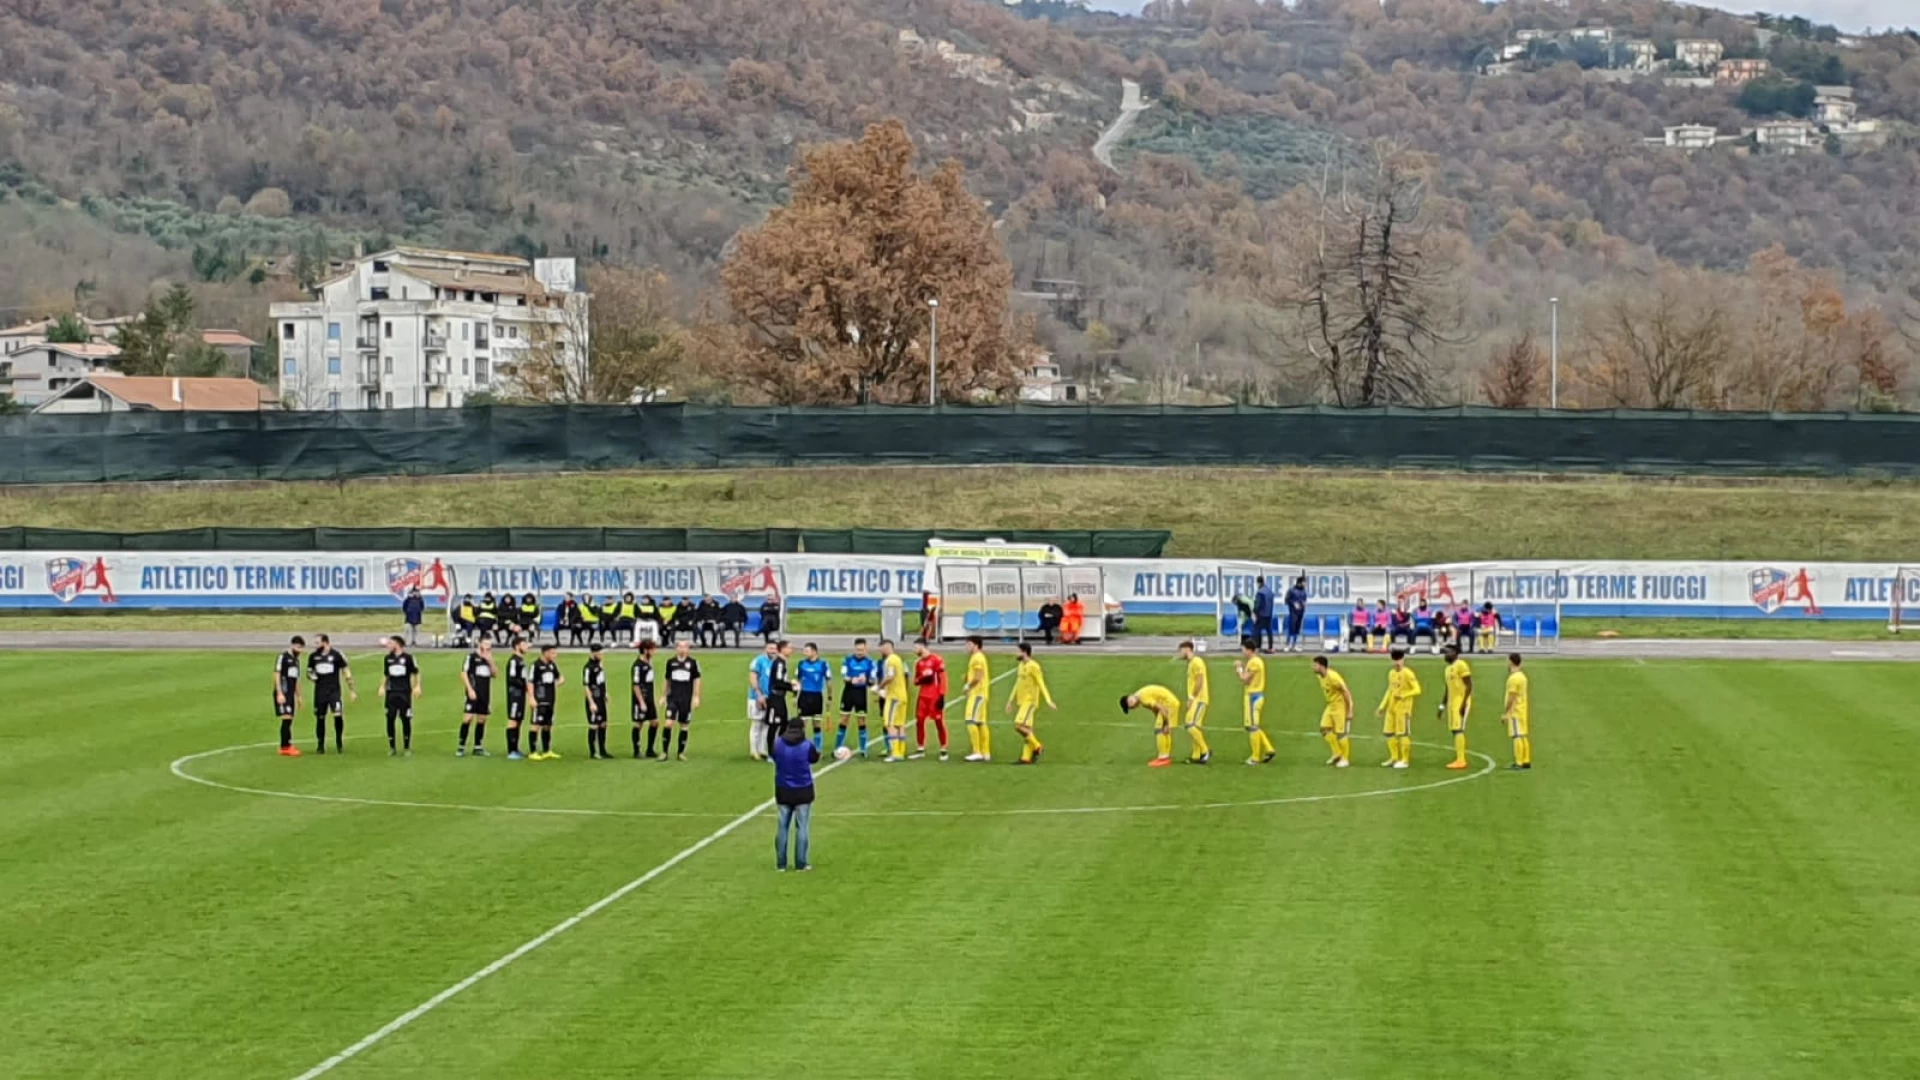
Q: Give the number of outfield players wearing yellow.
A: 10